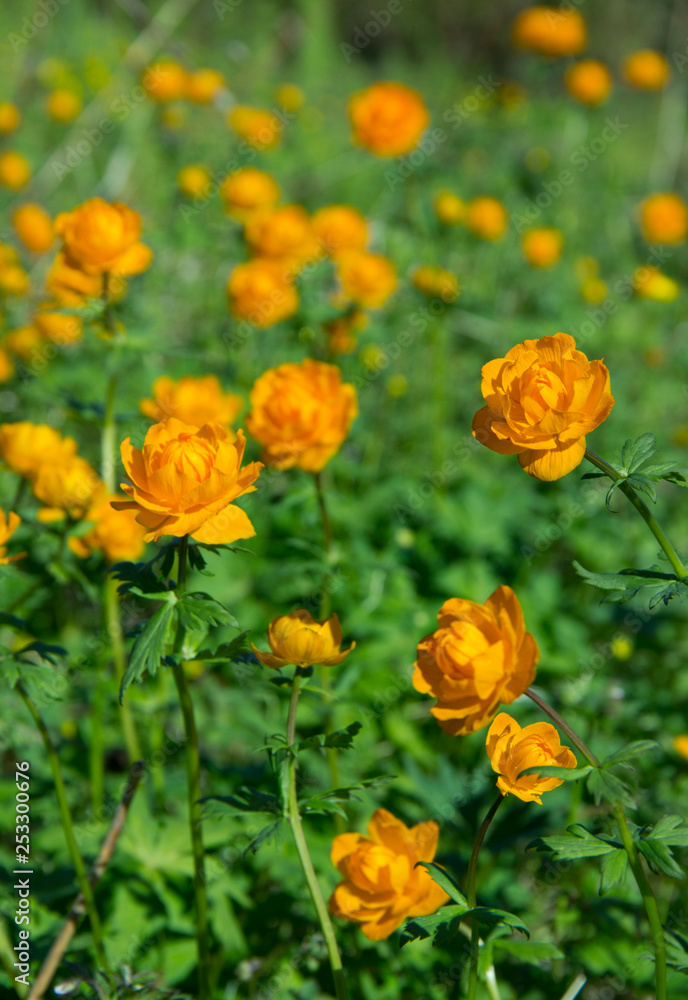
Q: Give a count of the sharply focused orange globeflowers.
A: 6